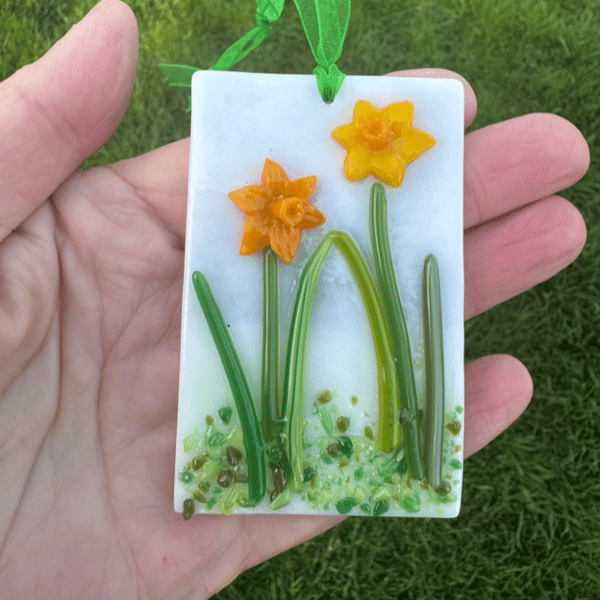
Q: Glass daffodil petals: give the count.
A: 12